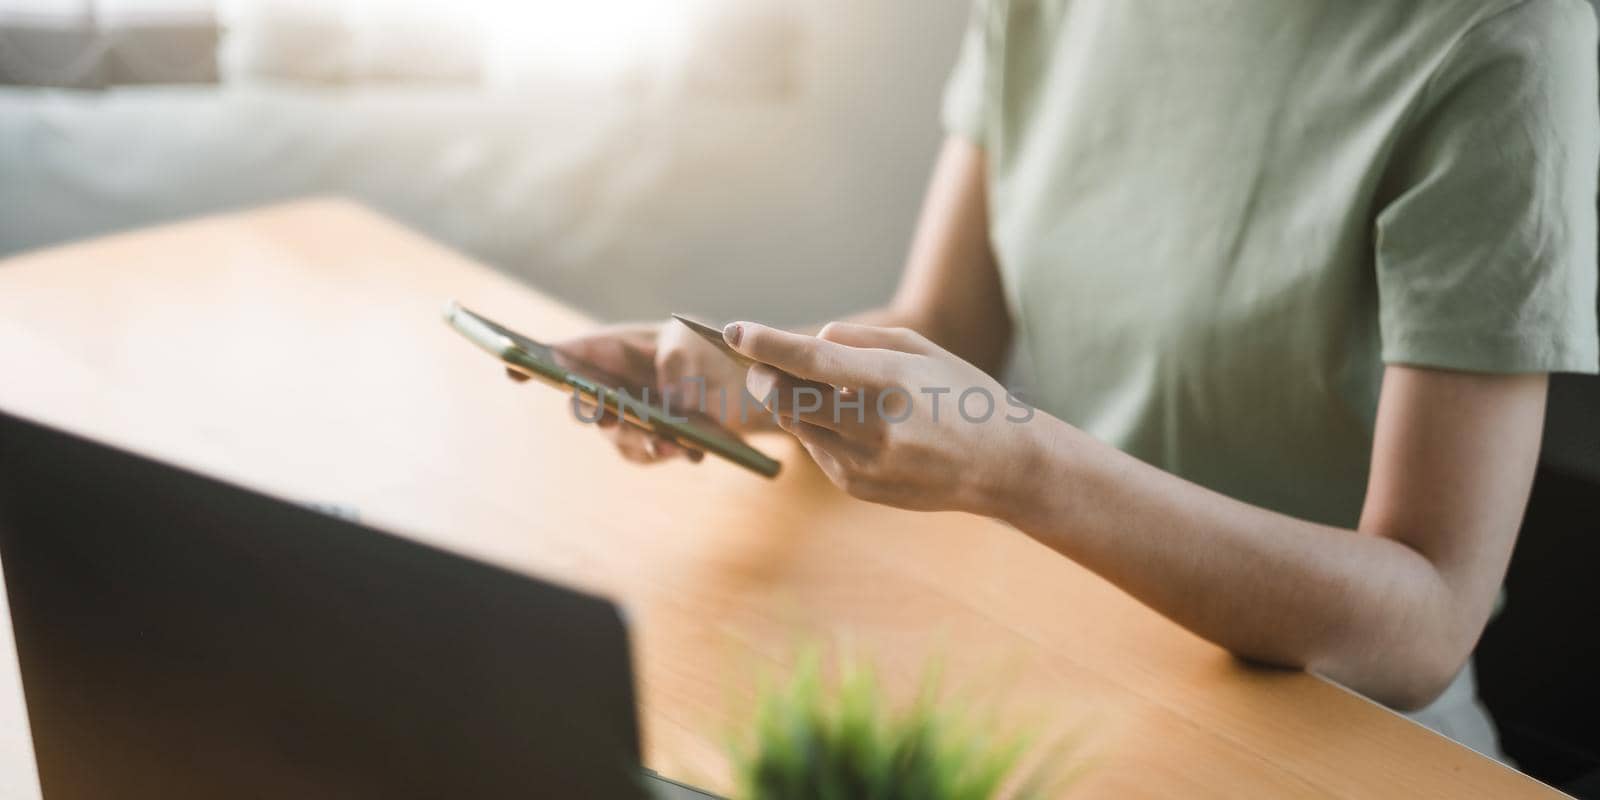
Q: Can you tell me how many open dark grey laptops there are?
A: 1